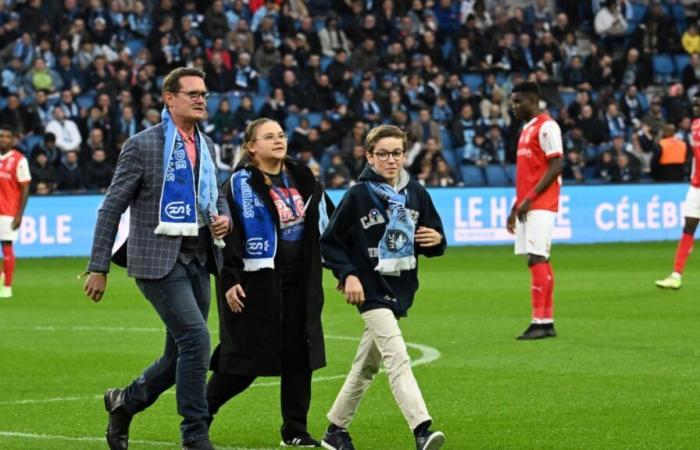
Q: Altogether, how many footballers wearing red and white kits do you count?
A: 3